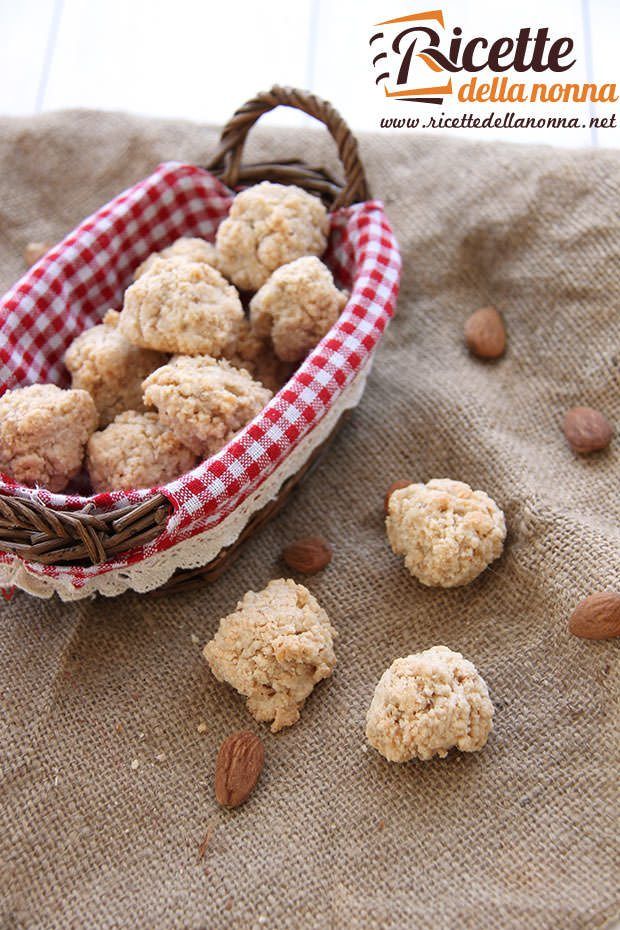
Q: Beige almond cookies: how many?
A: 12